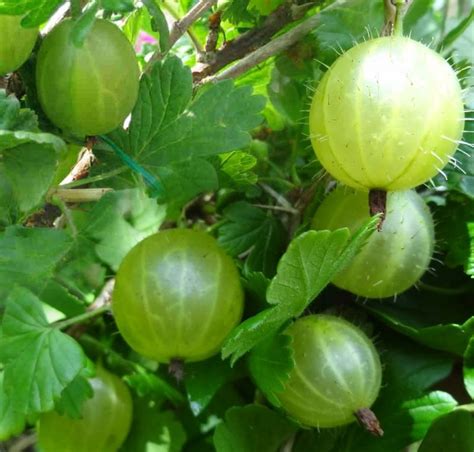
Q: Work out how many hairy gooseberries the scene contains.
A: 3